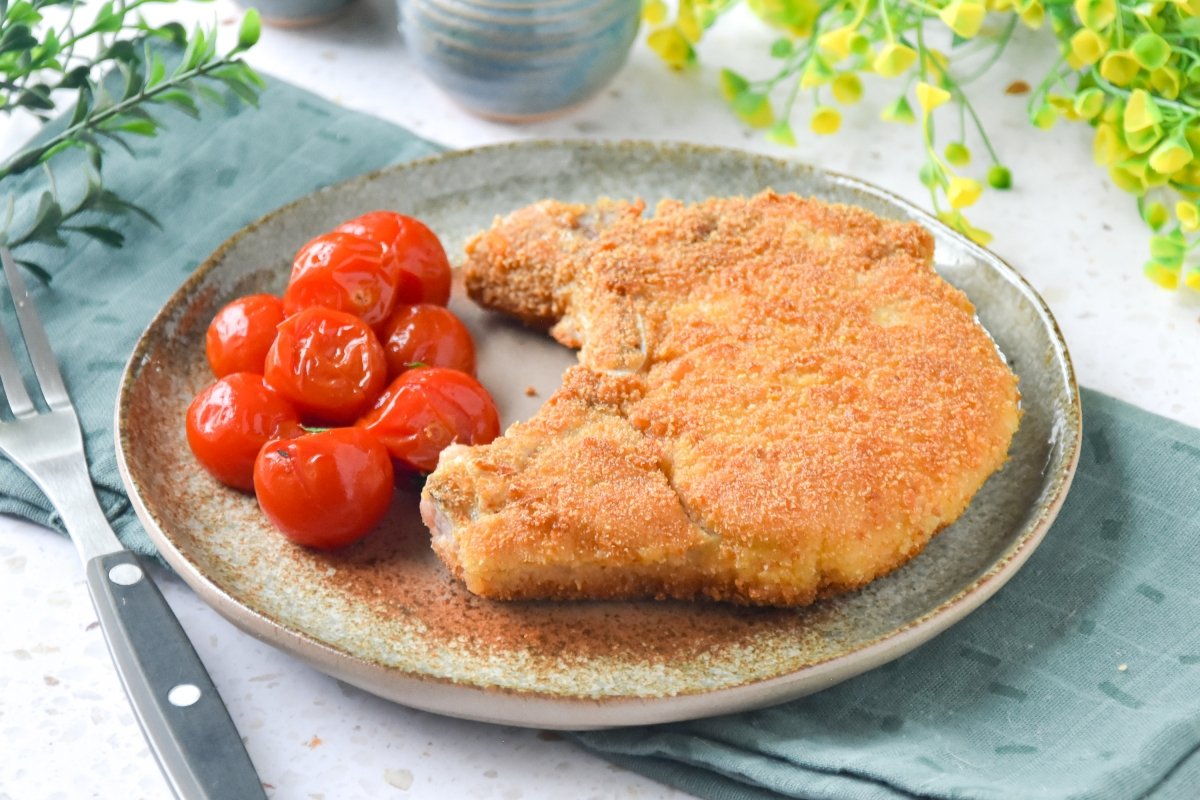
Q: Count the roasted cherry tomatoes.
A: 8